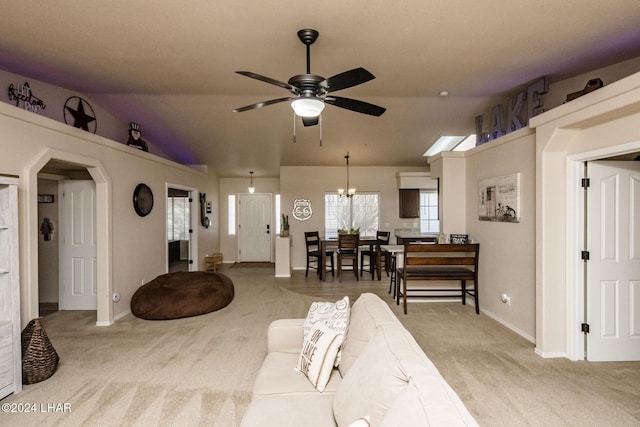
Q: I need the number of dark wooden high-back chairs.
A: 3